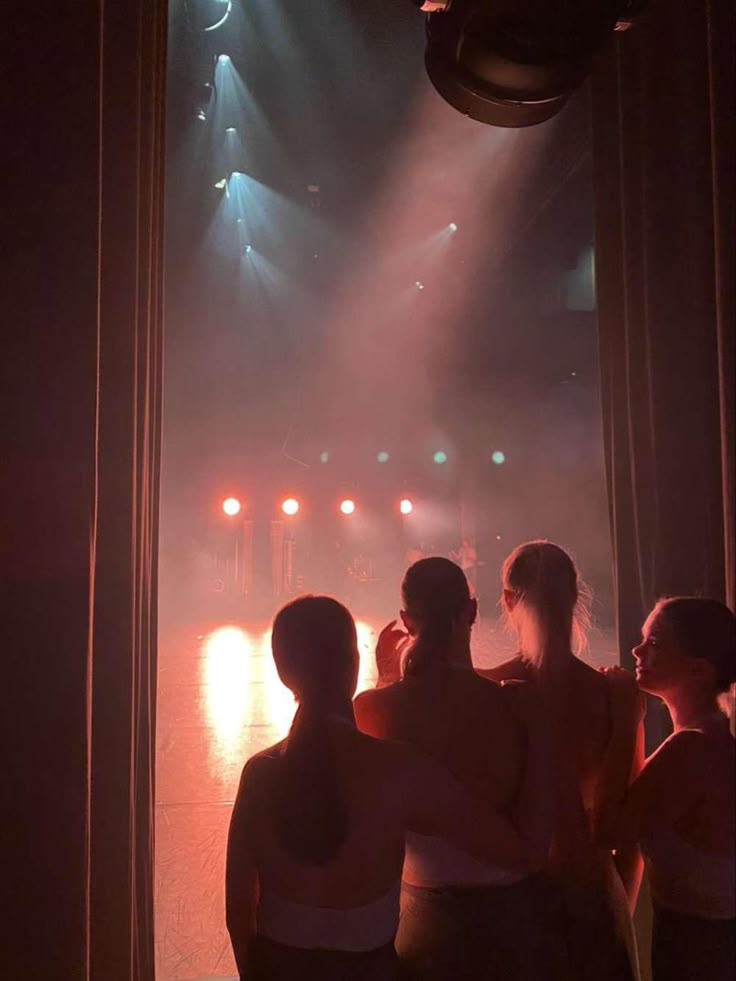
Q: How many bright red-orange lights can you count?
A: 4